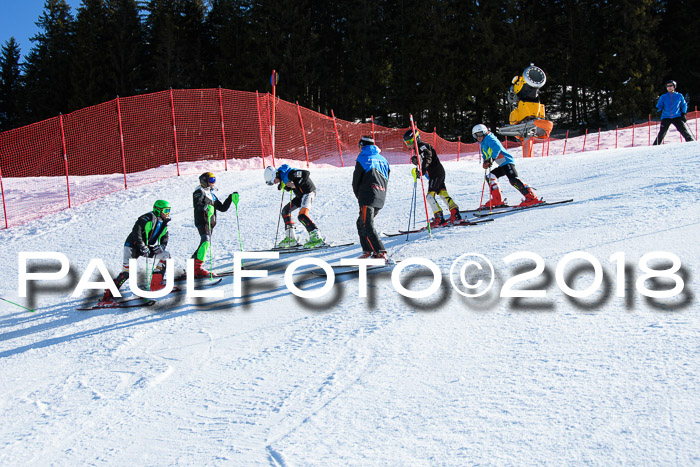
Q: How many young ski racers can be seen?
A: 5